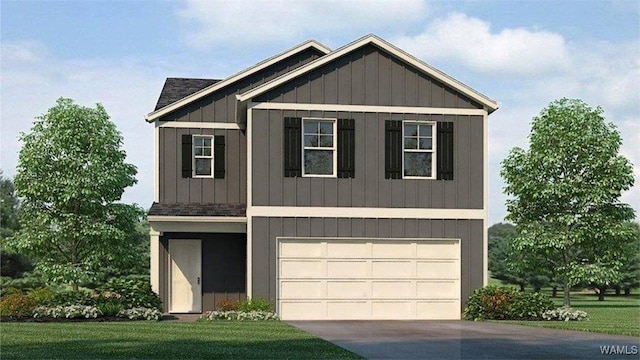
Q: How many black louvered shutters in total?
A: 6